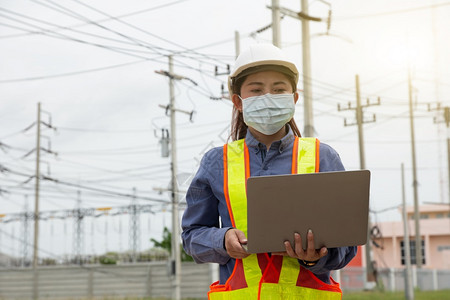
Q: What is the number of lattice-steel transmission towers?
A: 3